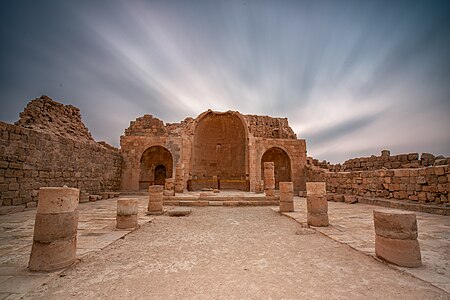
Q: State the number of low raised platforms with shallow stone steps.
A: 1